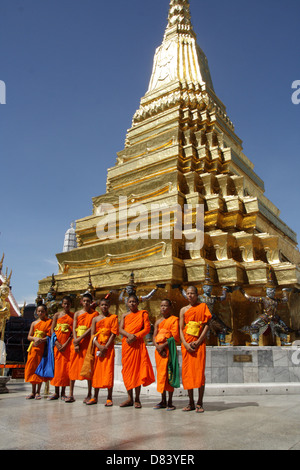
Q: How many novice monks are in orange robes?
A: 7